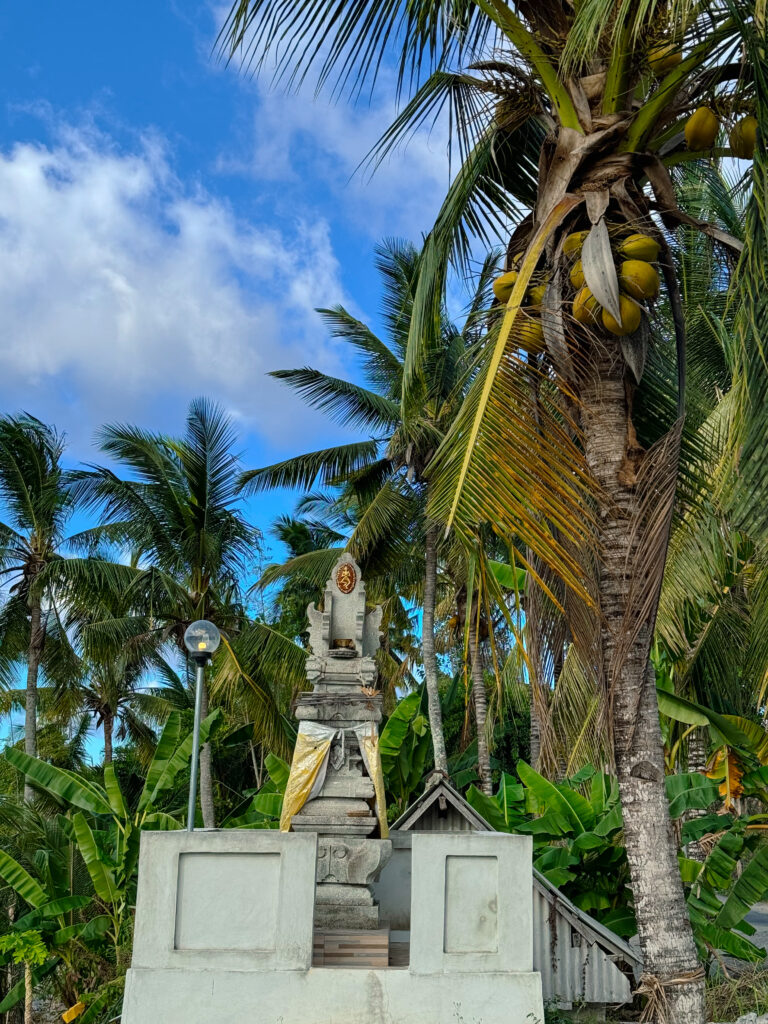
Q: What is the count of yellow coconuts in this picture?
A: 12